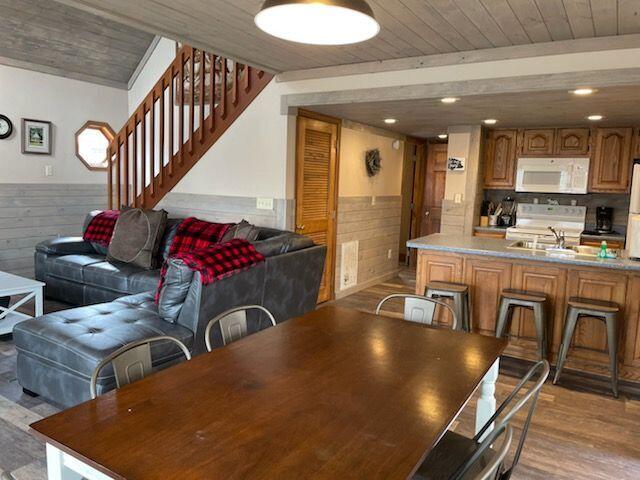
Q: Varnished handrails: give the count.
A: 1